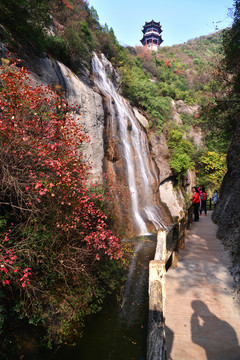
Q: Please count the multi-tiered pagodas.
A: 1